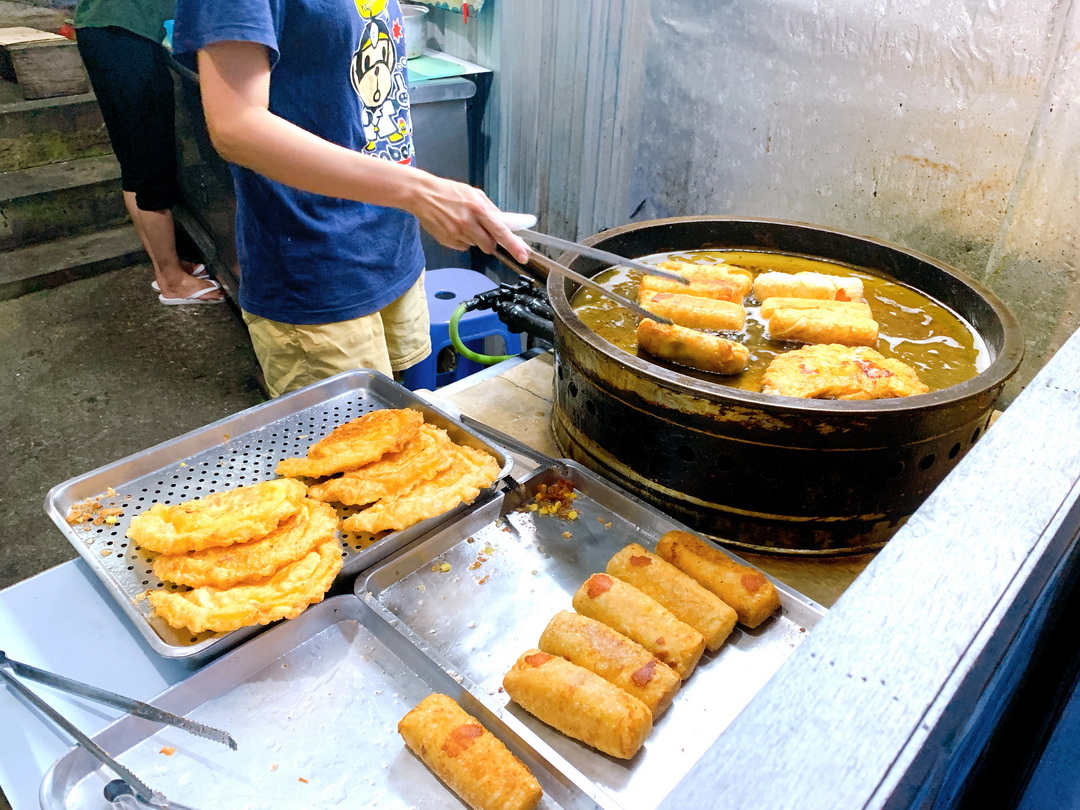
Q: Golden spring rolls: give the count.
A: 13